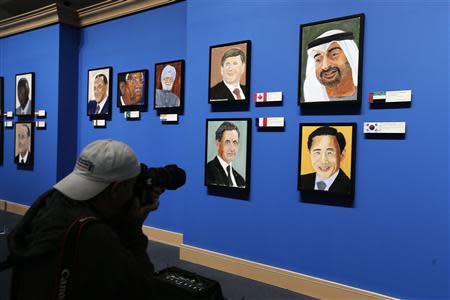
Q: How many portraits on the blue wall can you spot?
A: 9